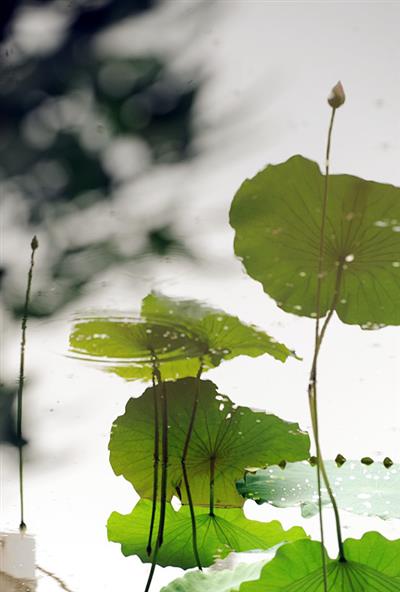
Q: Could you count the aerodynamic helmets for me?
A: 0